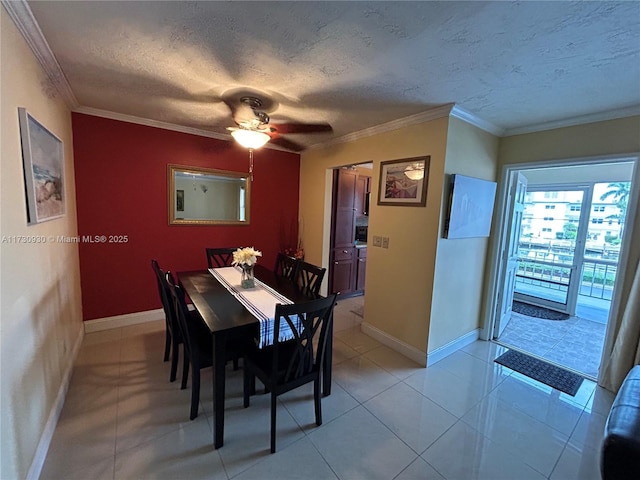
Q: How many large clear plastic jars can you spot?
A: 0